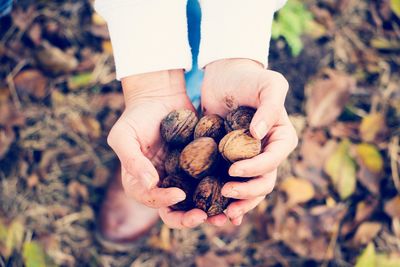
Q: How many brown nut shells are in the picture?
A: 8